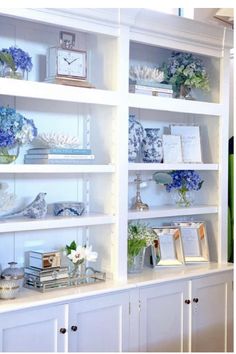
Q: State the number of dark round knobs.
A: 4